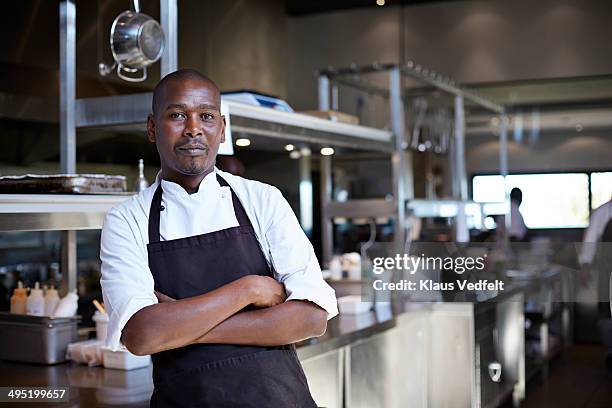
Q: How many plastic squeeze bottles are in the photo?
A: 4